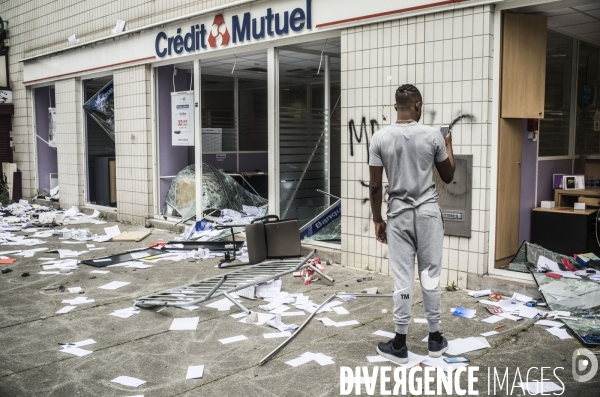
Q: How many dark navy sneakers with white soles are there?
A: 2